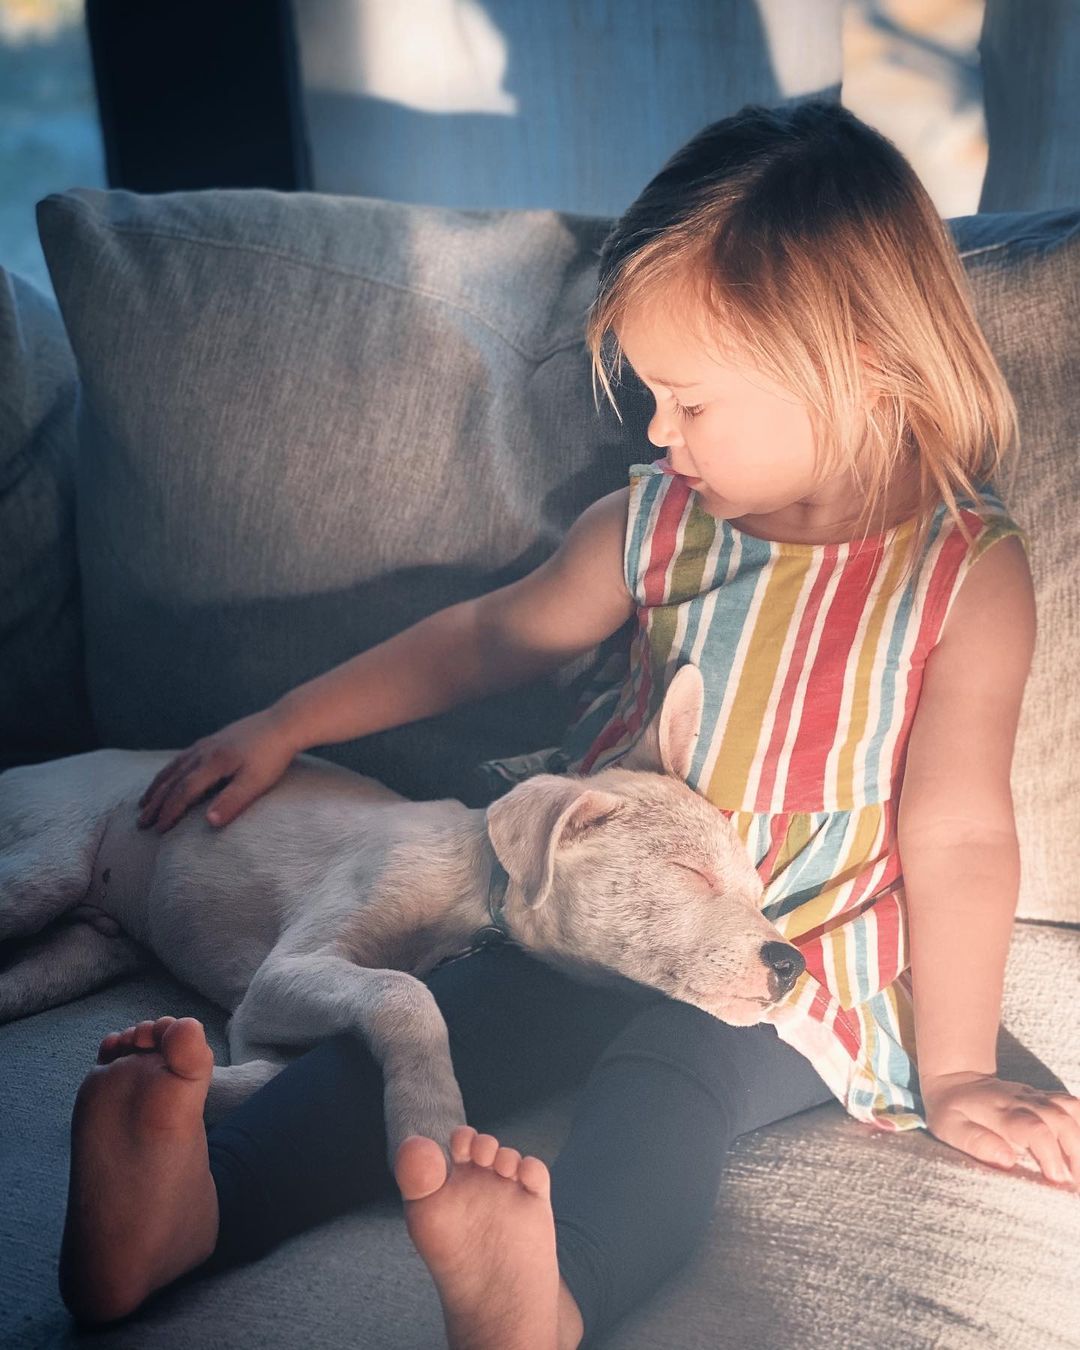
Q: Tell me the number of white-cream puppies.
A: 1